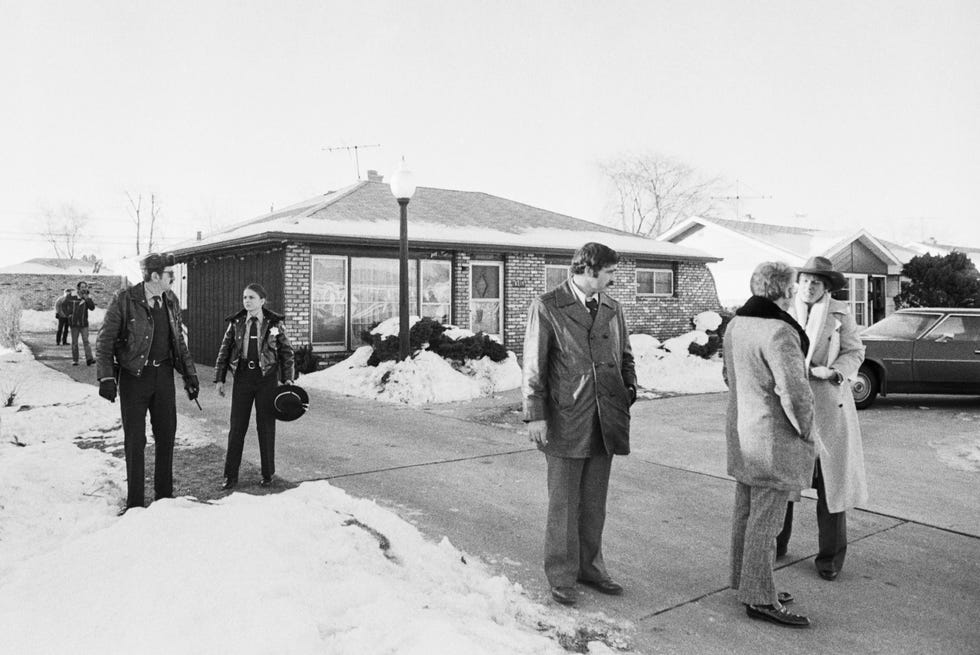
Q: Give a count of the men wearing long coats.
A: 3